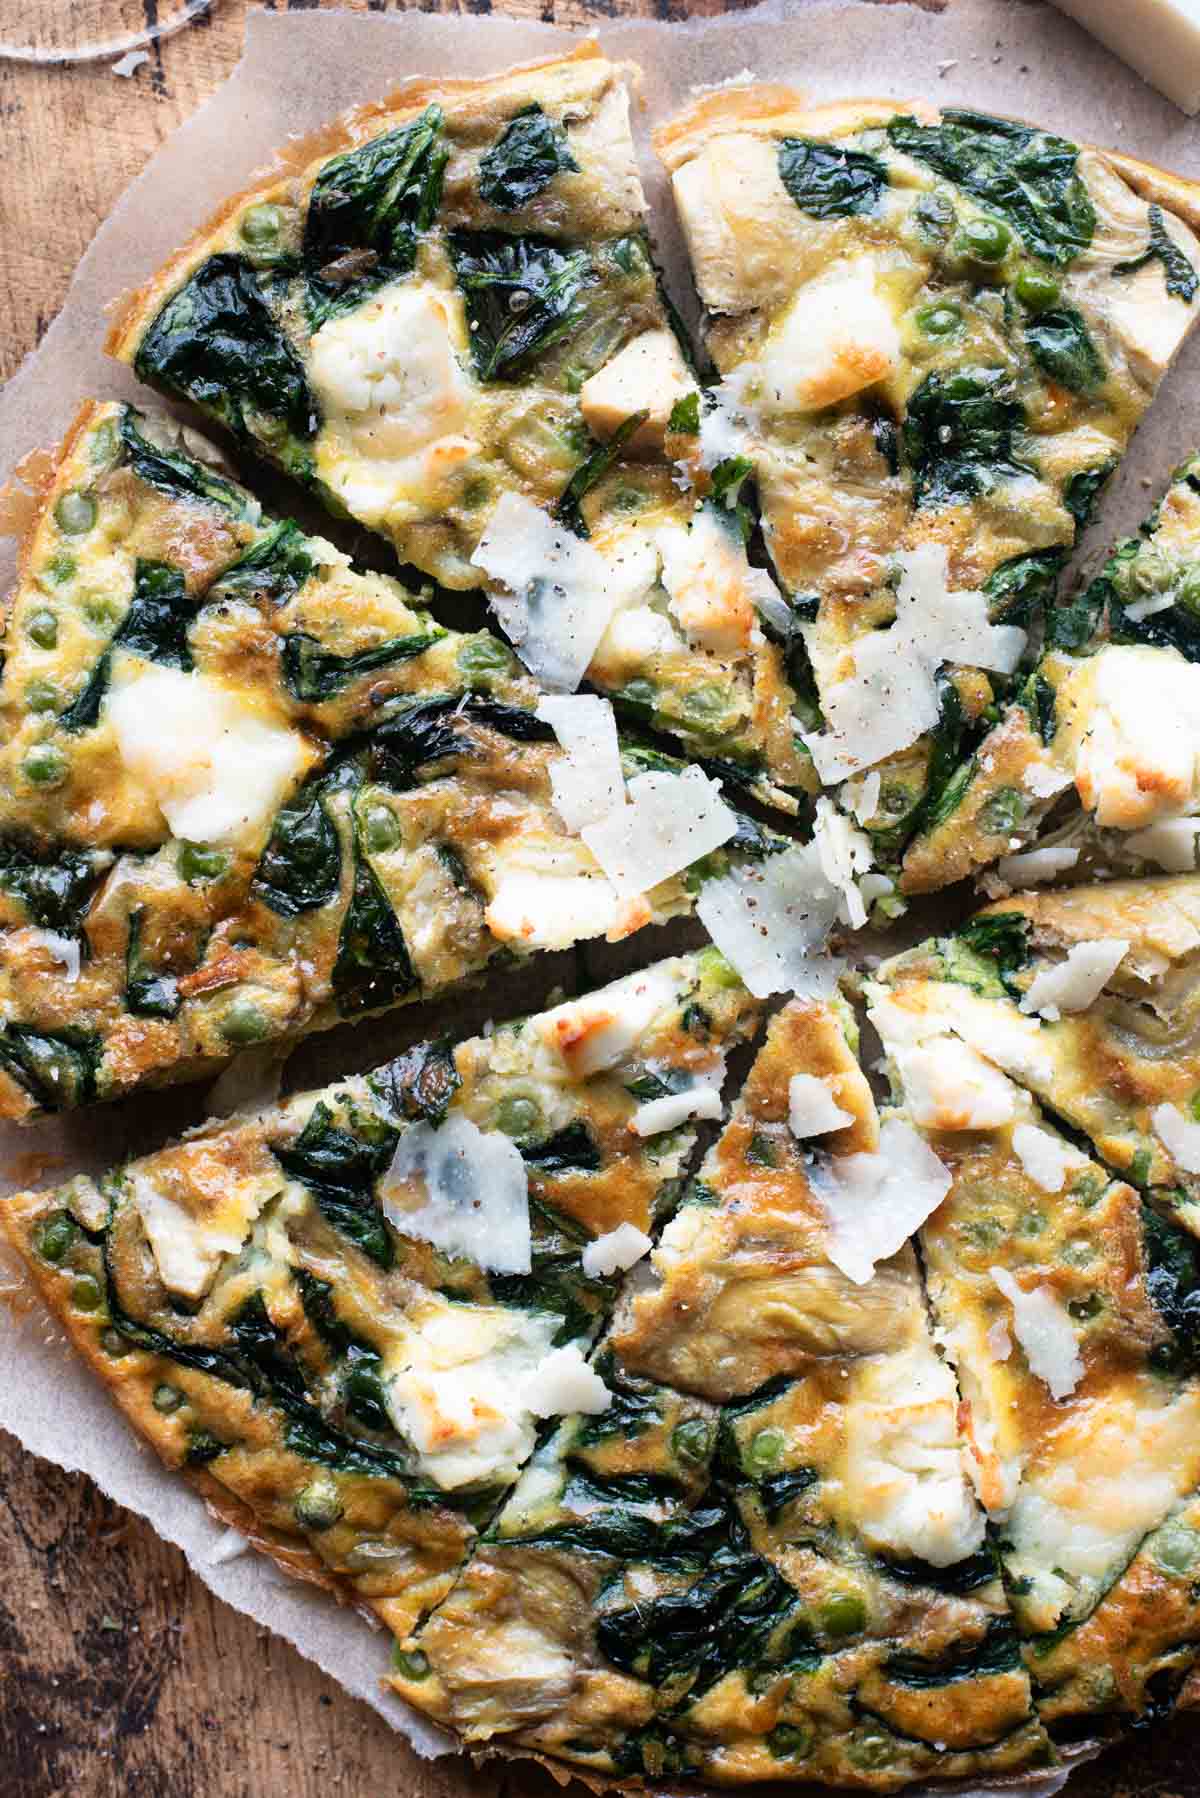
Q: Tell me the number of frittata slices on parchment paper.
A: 8